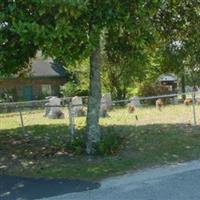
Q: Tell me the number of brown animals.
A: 0